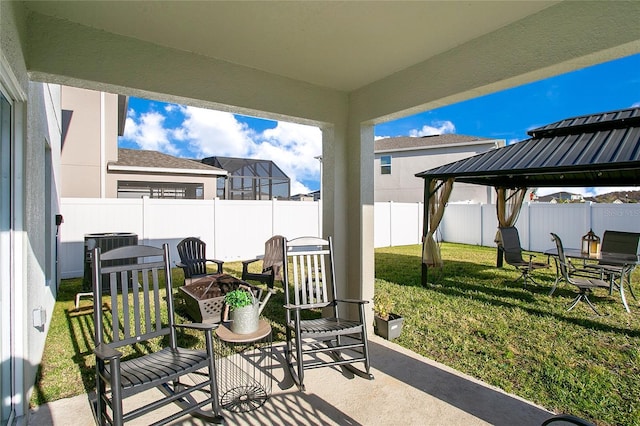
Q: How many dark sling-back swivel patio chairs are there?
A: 3